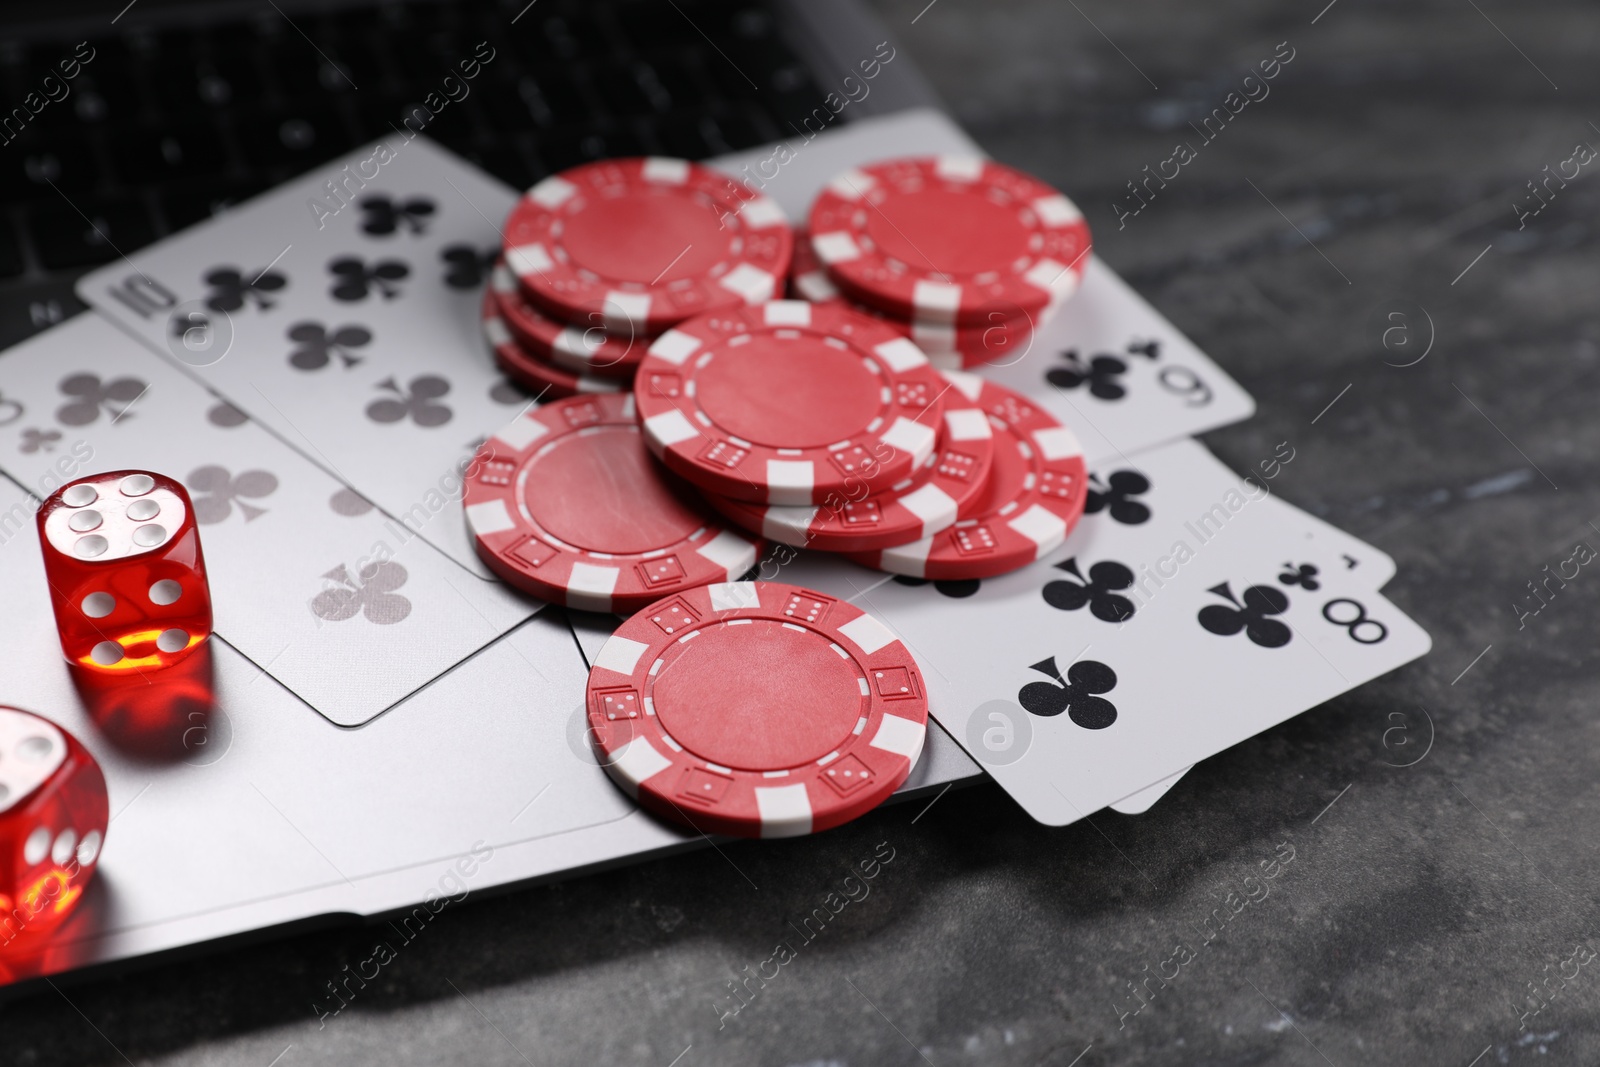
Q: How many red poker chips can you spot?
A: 11